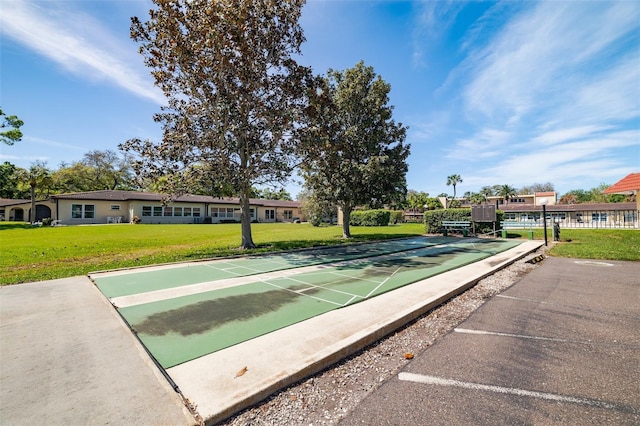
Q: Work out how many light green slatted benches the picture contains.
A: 2